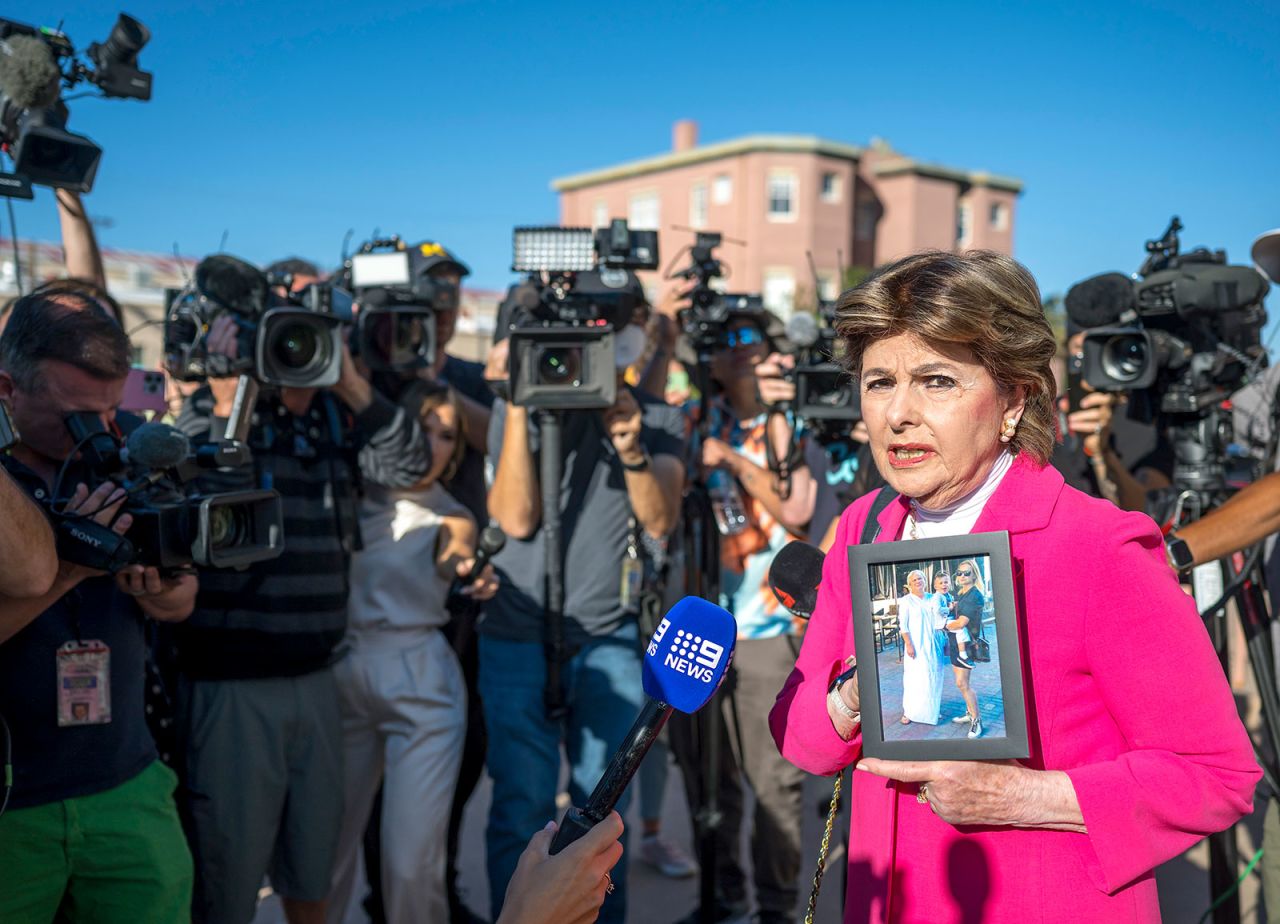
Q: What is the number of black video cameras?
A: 8